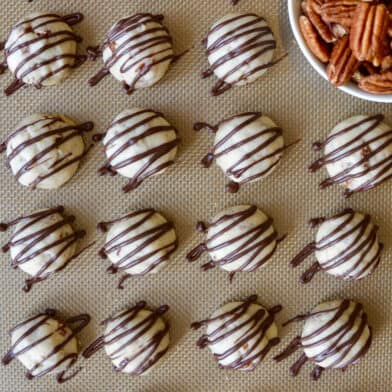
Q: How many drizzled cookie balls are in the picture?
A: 15